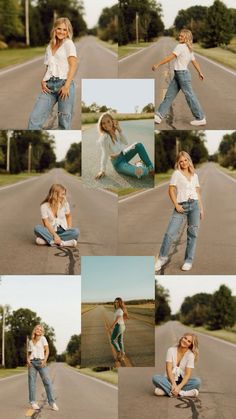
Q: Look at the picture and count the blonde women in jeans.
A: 8